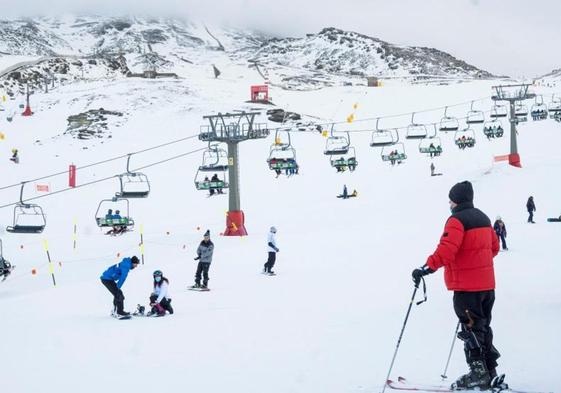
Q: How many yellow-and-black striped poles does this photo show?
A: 3